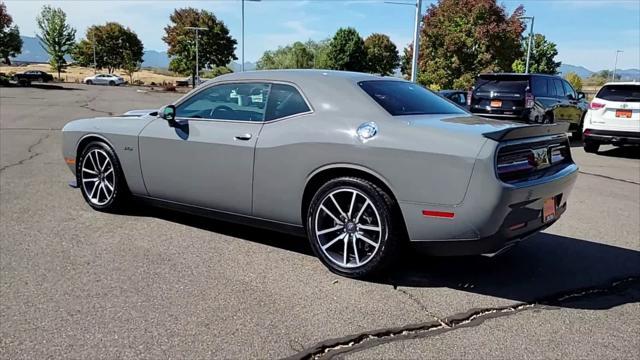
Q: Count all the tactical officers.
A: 0